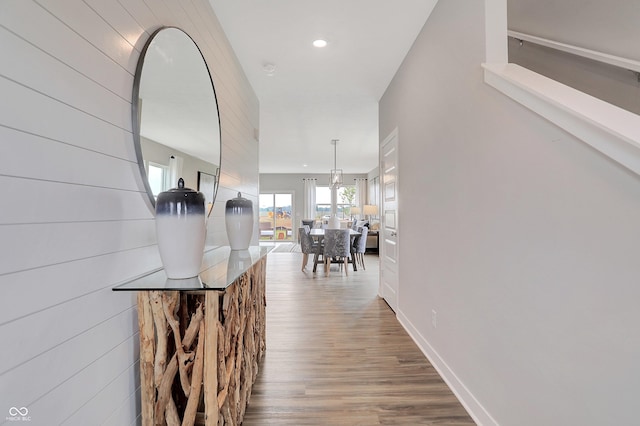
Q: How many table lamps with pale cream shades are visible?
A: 2